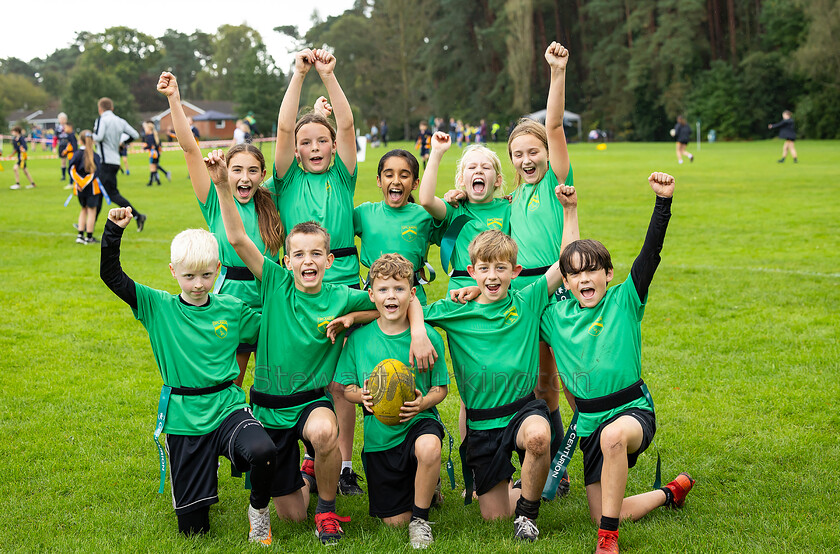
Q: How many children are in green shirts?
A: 10